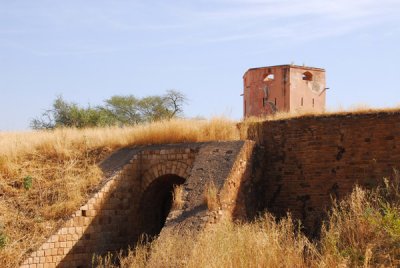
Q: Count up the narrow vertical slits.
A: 4